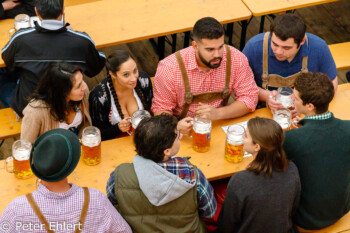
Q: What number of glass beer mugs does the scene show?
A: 8